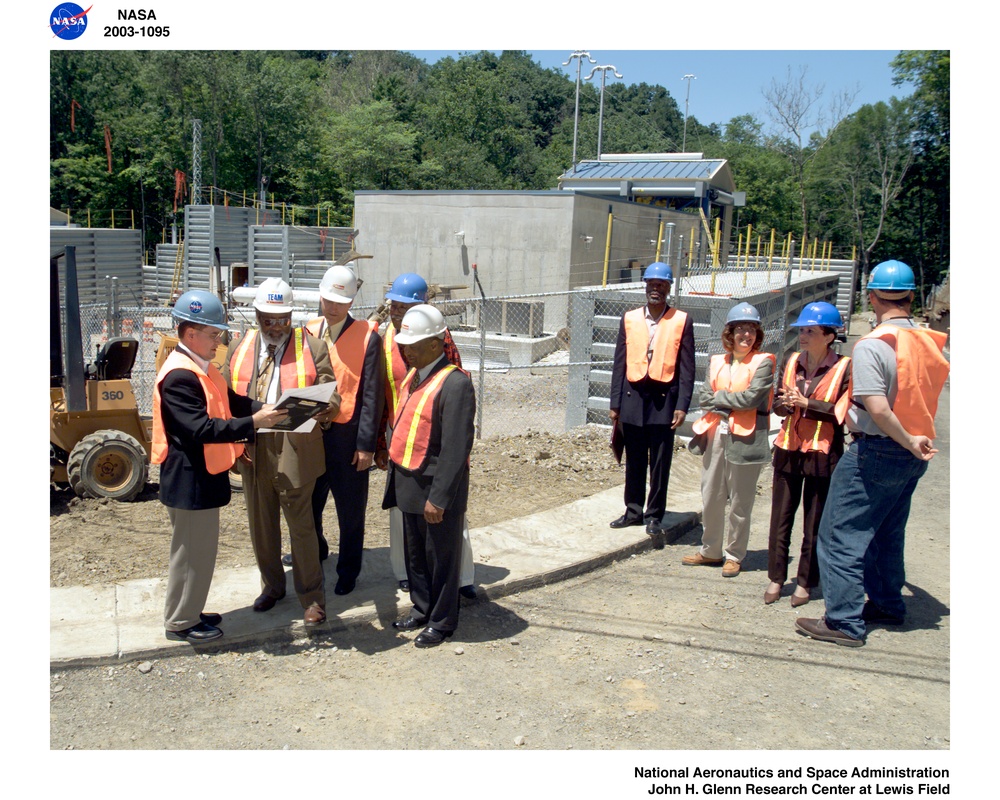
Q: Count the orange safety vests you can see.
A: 9